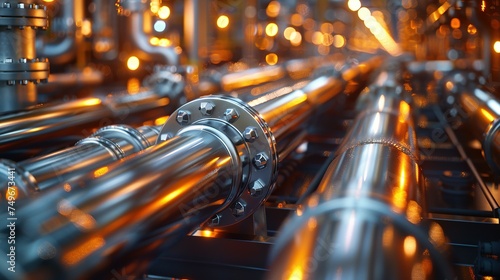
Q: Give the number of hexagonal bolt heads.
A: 9